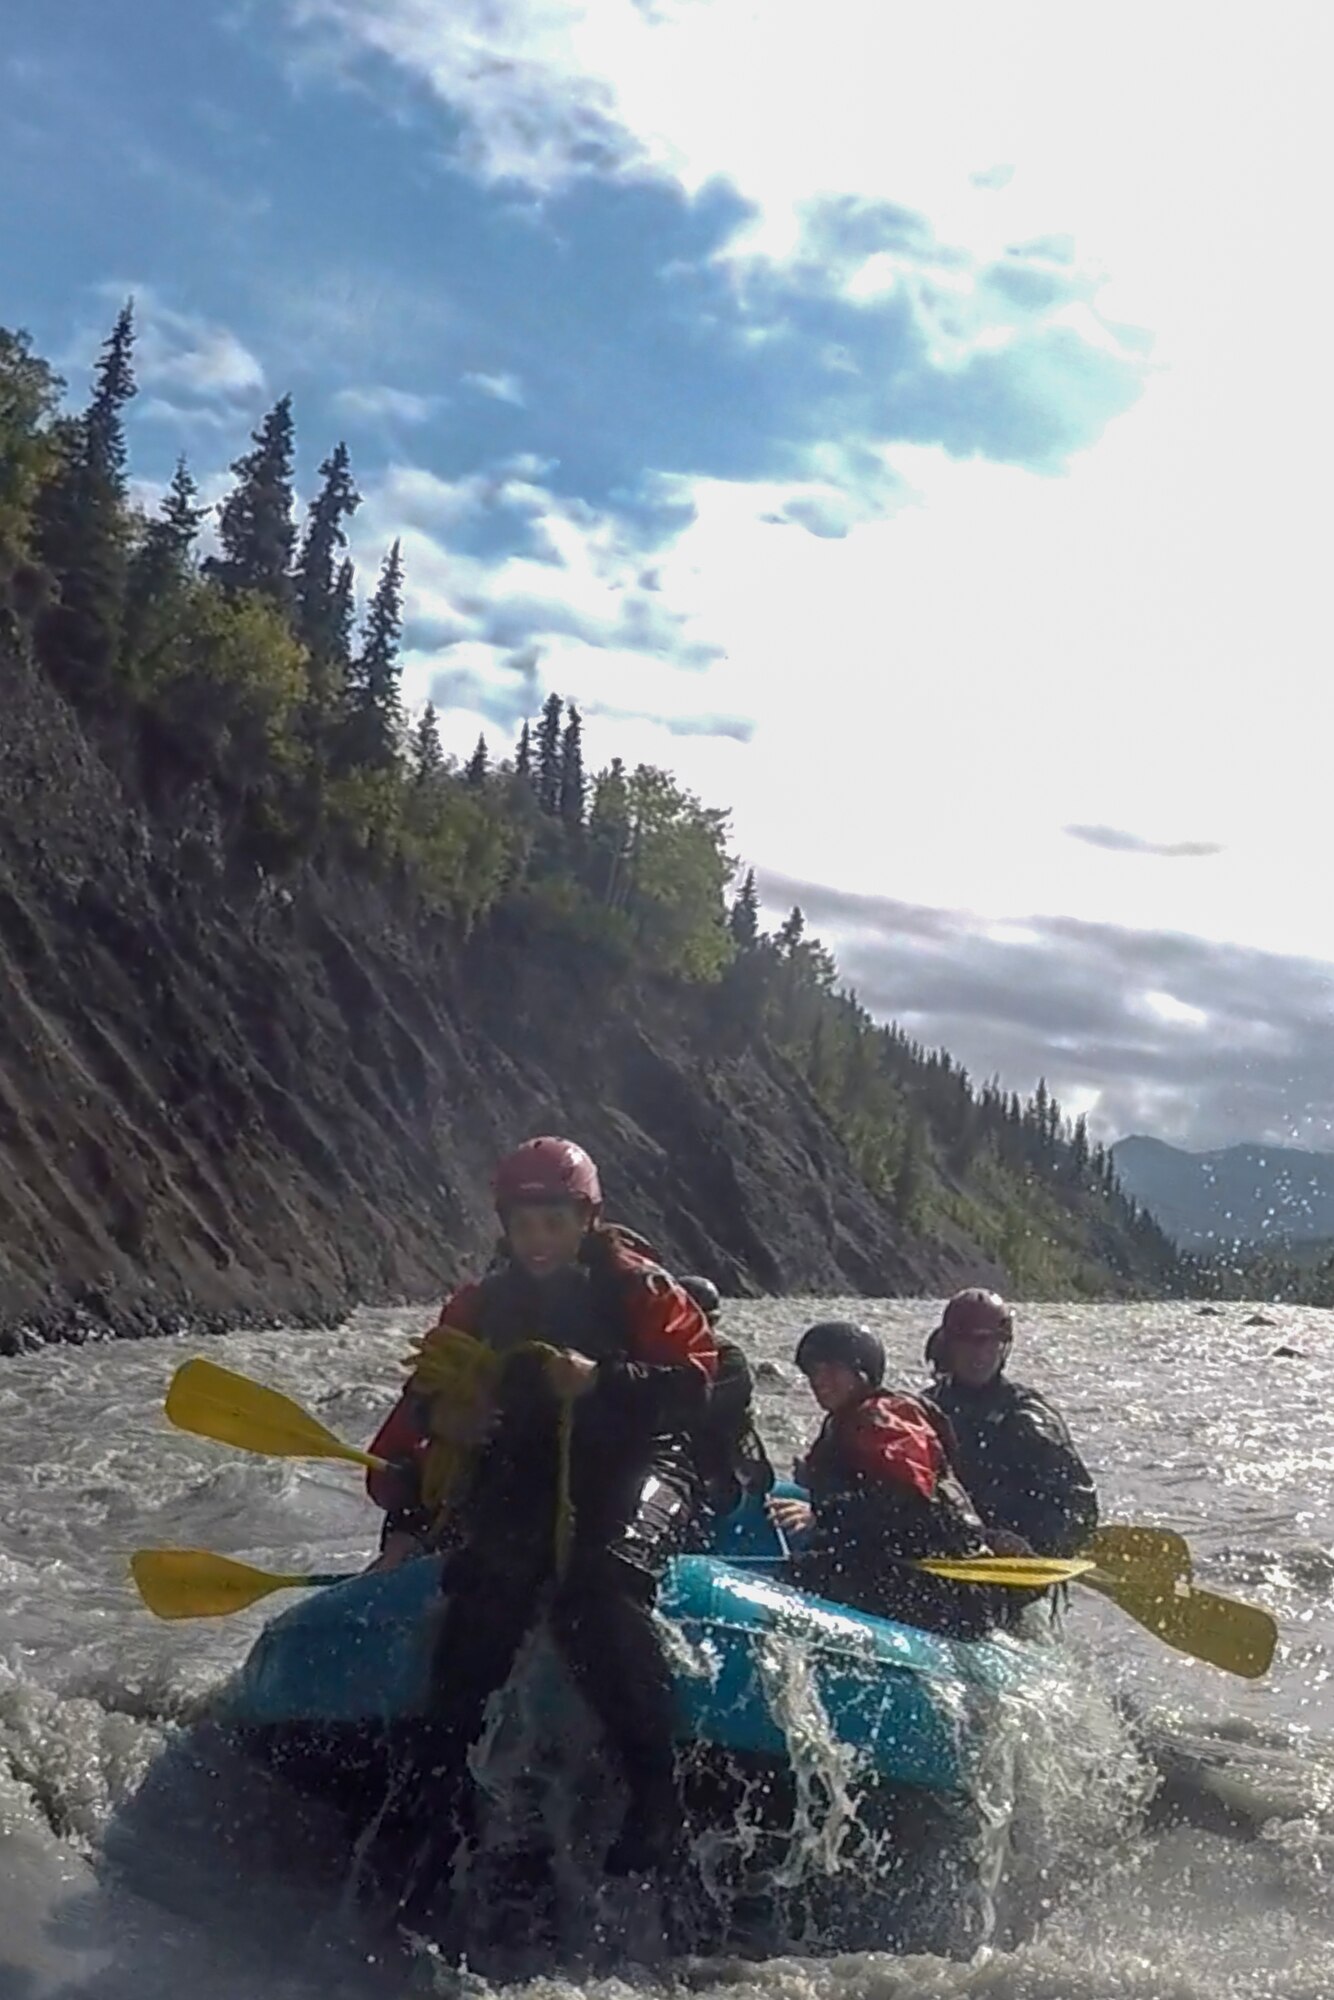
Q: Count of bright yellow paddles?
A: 5